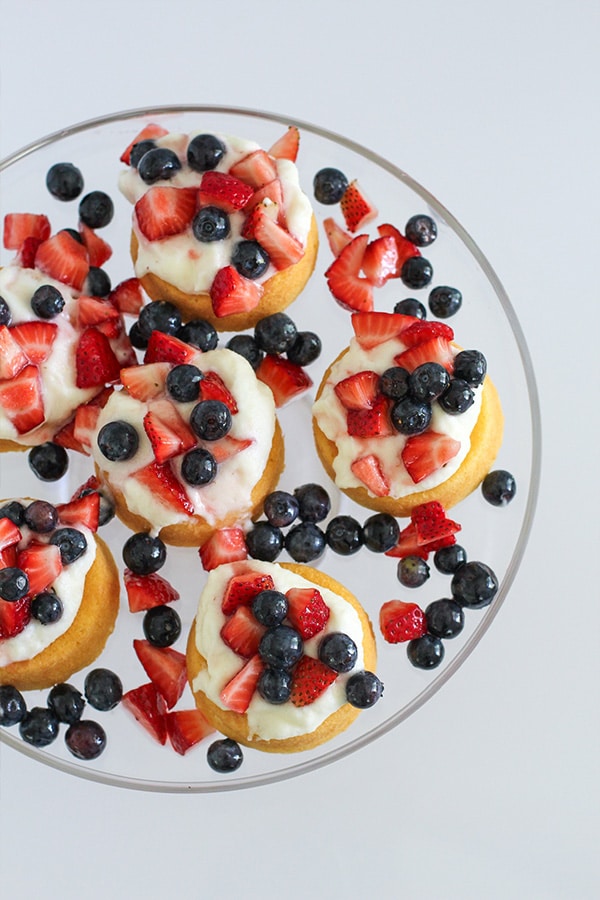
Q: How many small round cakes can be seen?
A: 6